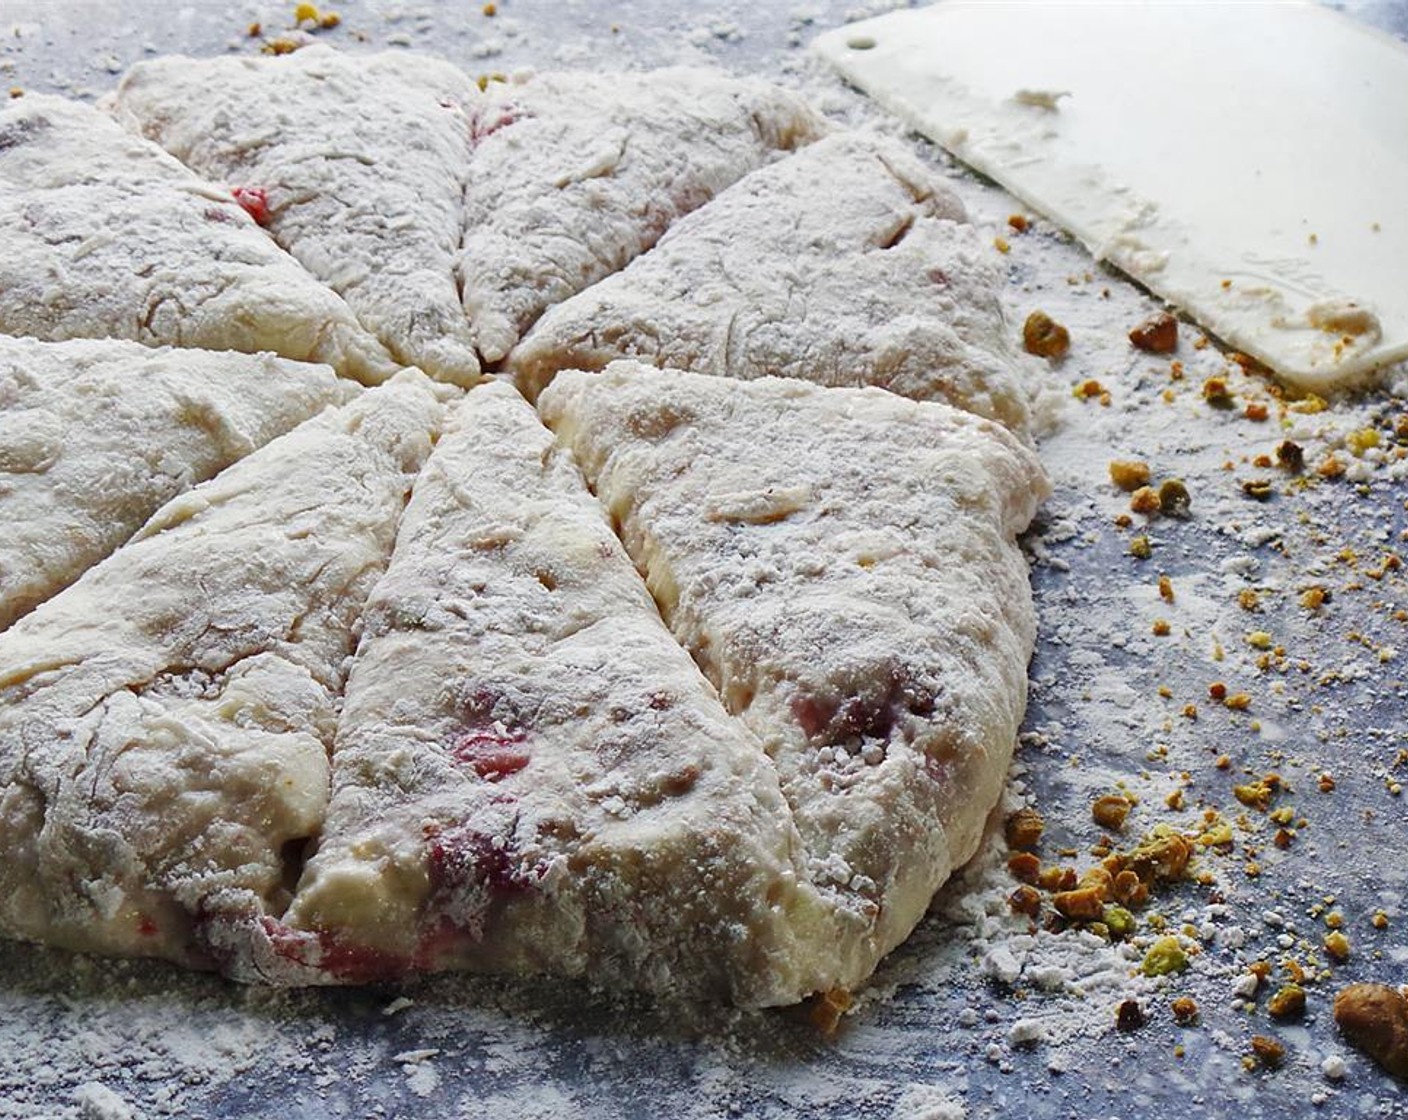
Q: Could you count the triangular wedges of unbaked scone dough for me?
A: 8